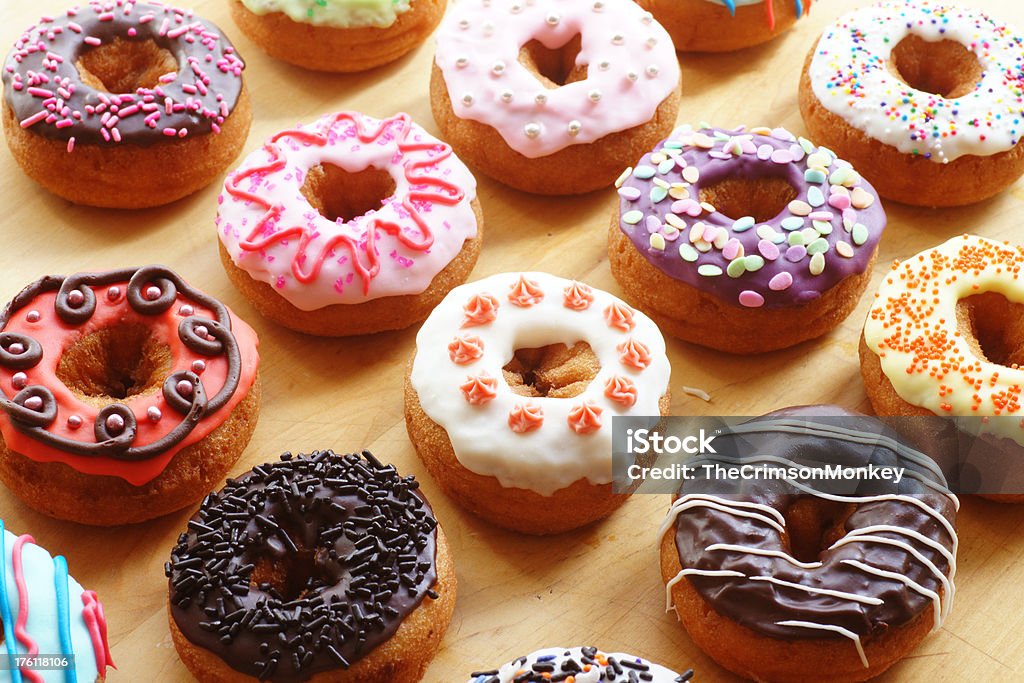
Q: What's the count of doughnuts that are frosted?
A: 14